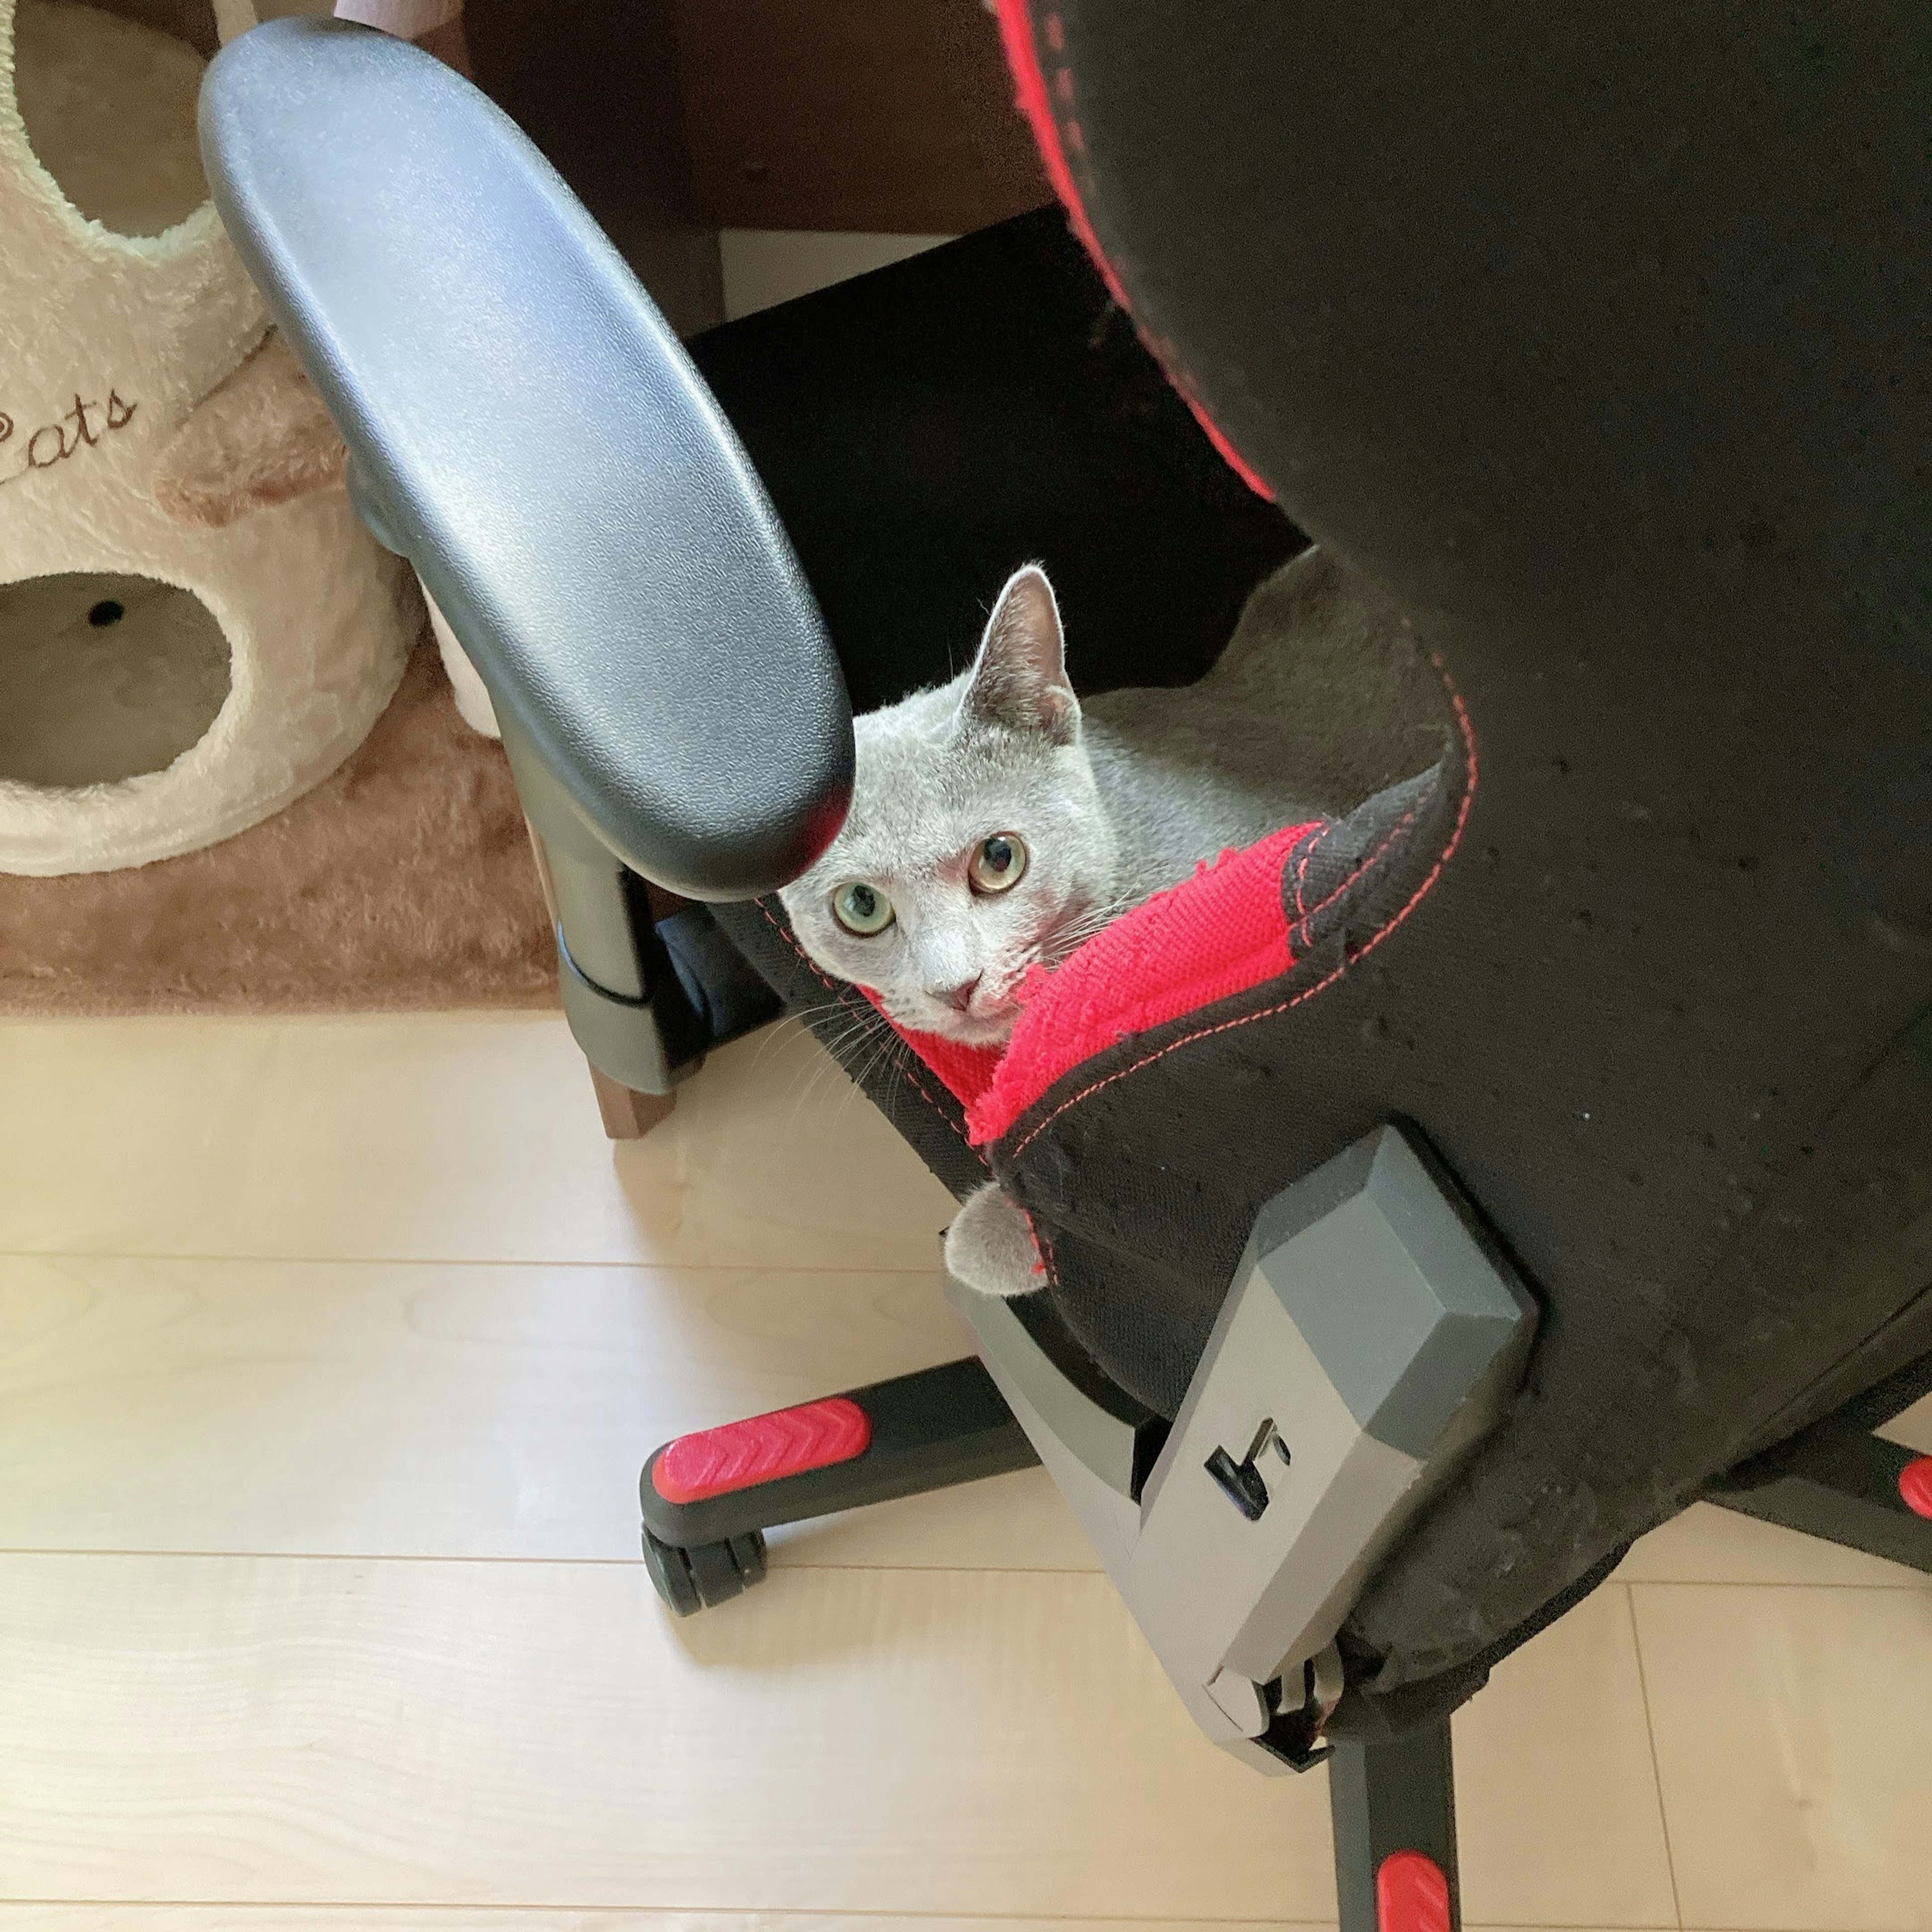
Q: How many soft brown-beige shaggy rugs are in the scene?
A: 1